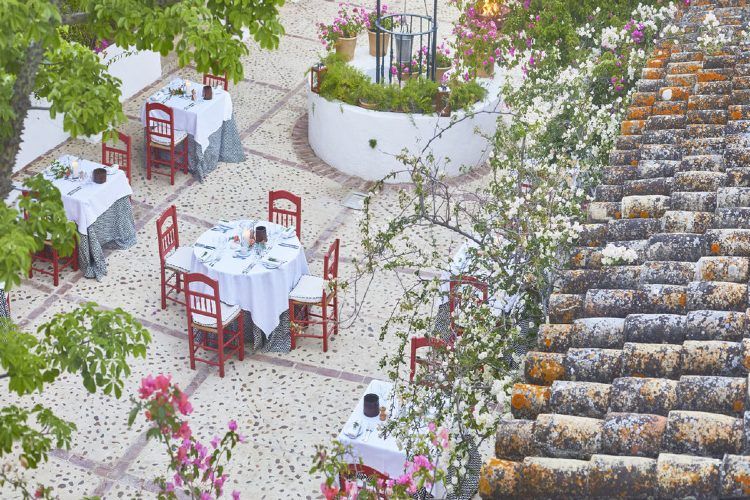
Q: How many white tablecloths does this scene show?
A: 5